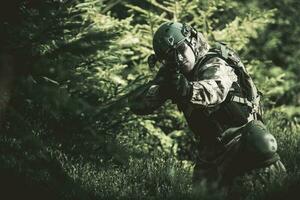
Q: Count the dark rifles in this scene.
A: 1